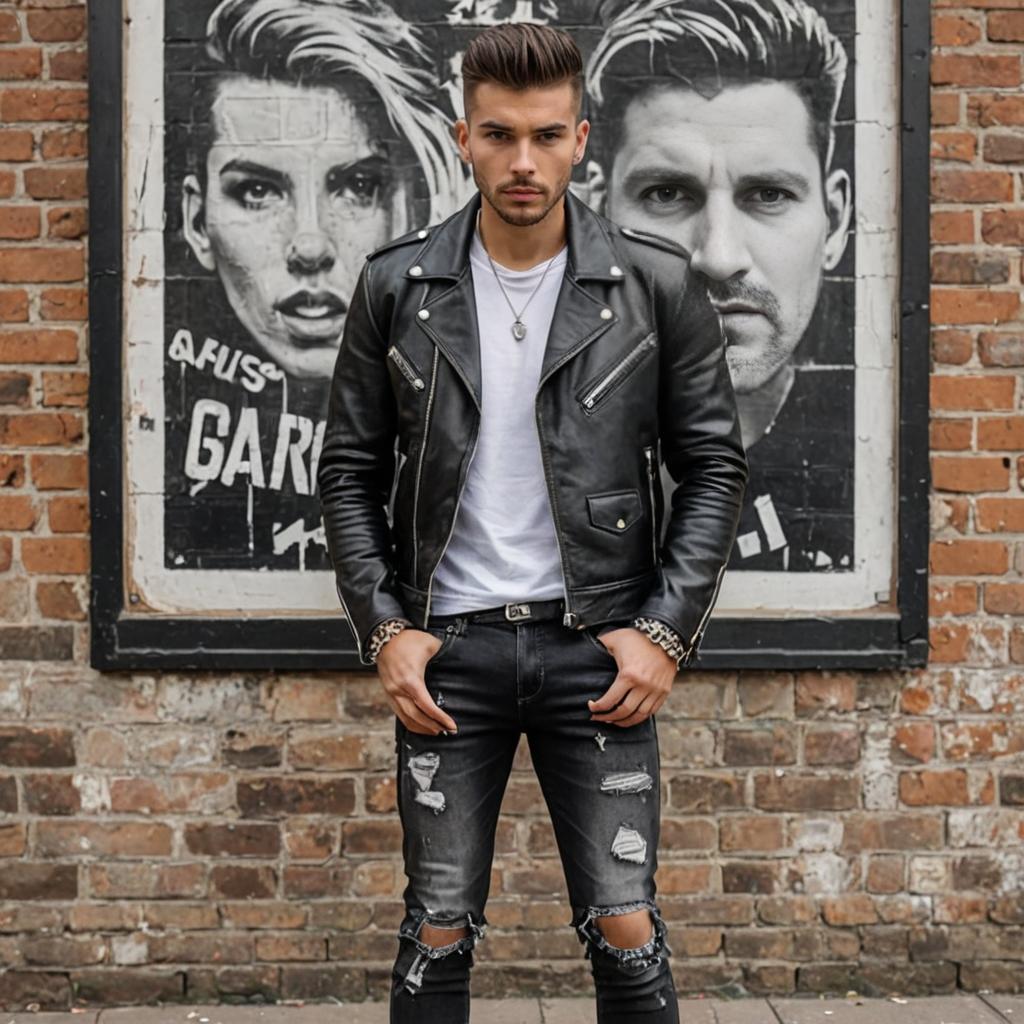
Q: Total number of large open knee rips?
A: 2